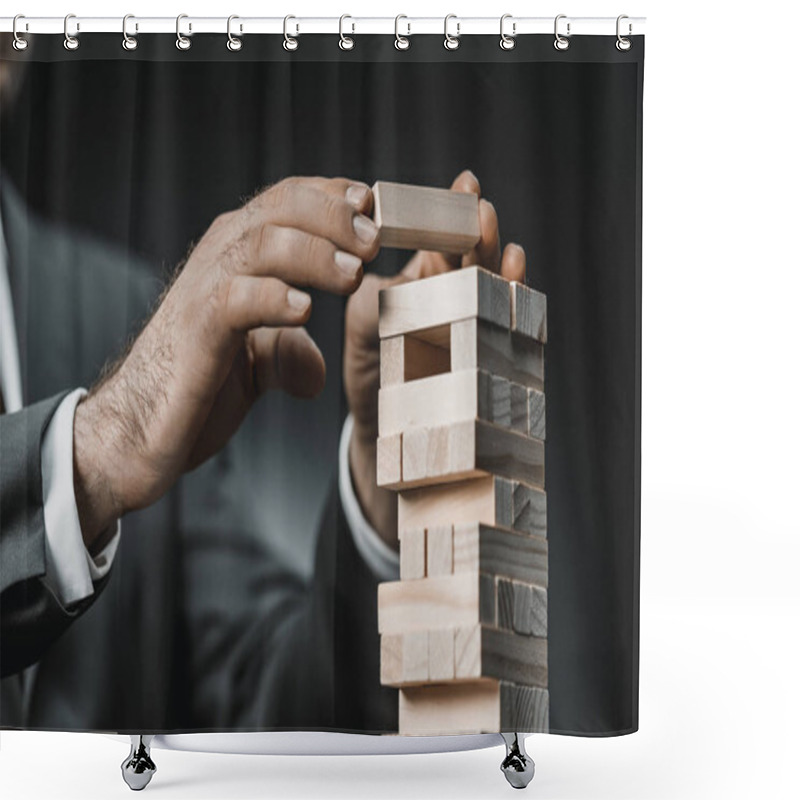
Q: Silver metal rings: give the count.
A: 12